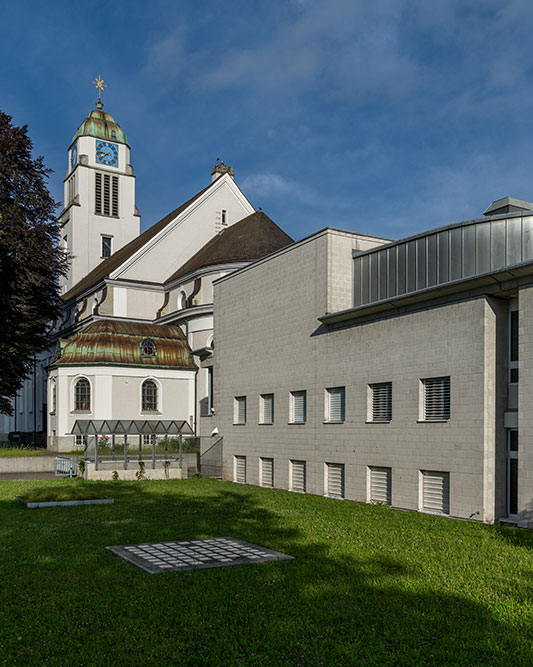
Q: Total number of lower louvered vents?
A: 6